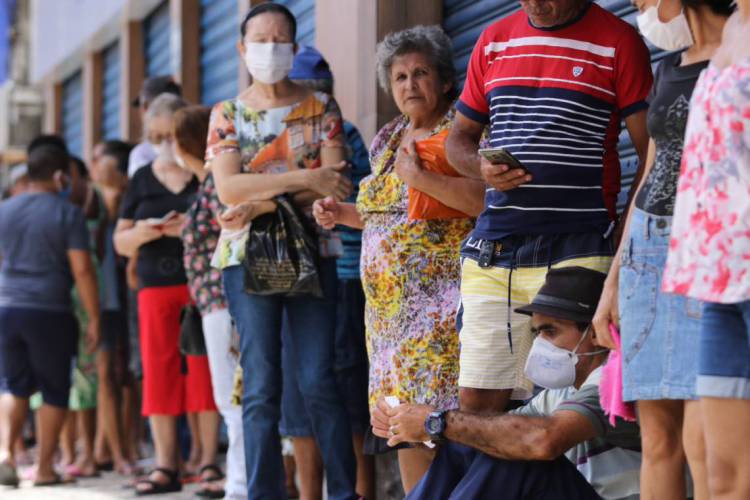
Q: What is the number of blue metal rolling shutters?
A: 6